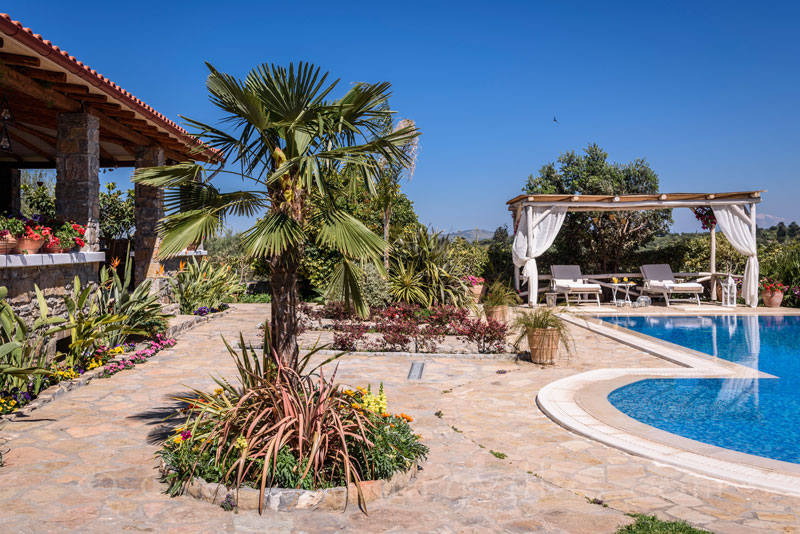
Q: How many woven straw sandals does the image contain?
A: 0